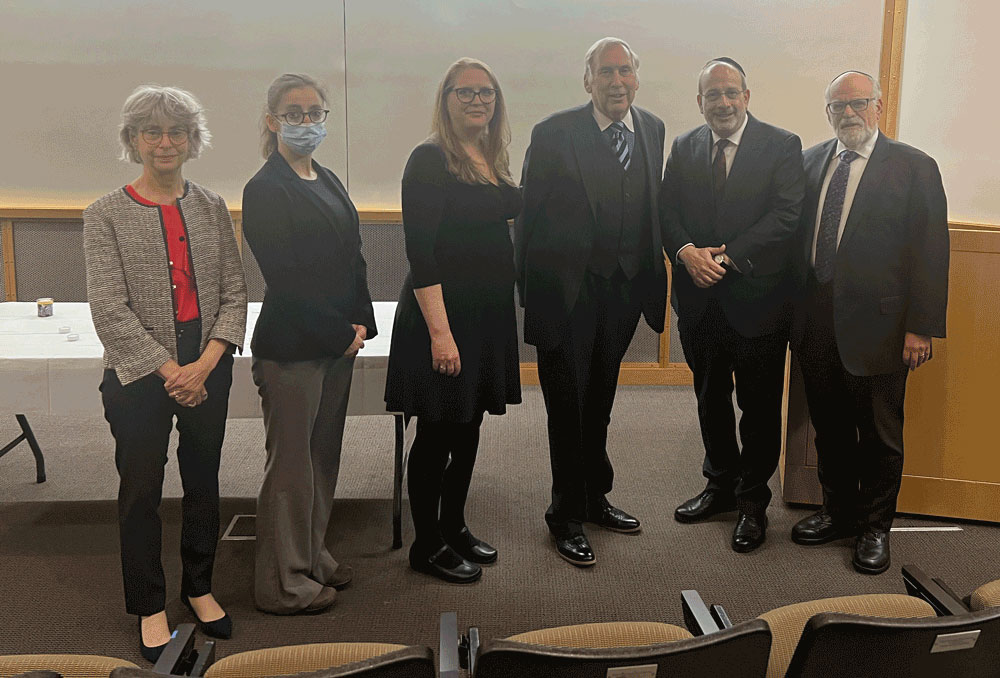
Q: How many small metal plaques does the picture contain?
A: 2